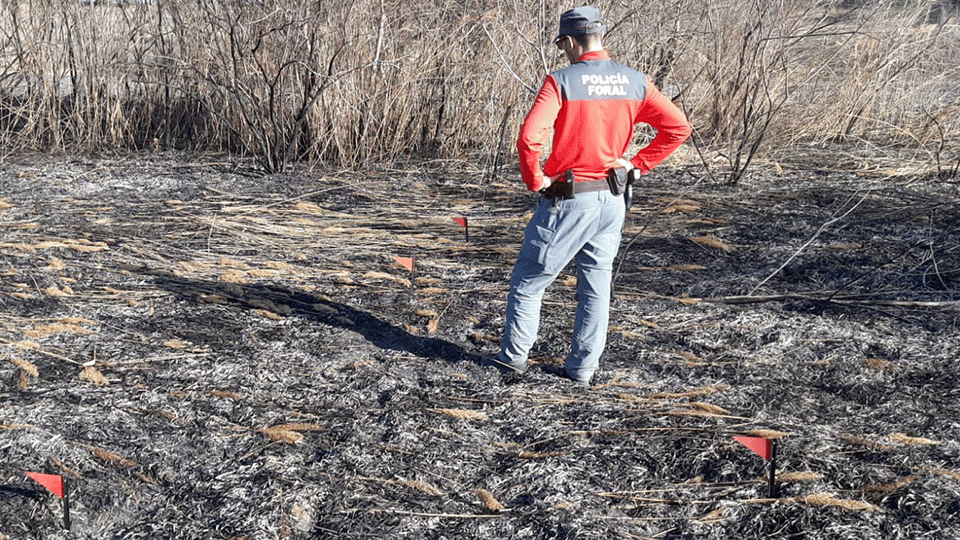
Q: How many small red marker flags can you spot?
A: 4